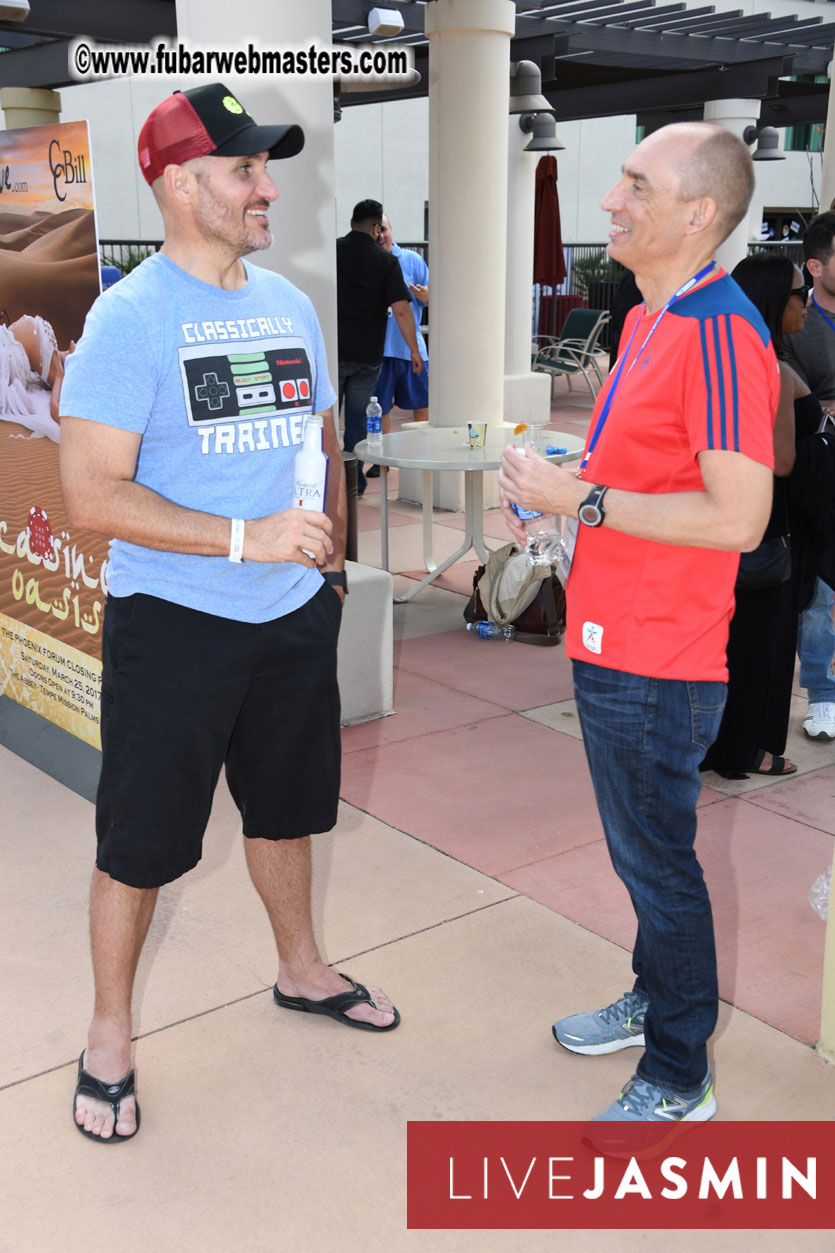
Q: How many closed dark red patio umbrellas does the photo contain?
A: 1